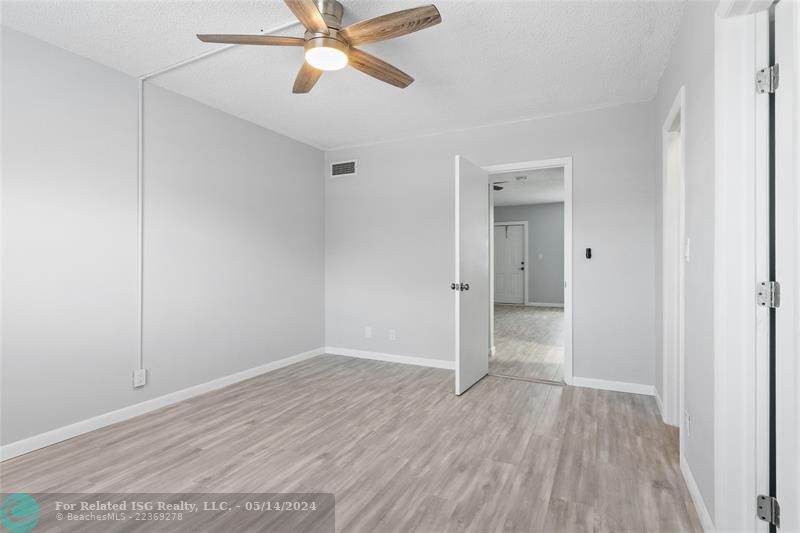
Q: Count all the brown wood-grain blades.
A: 5